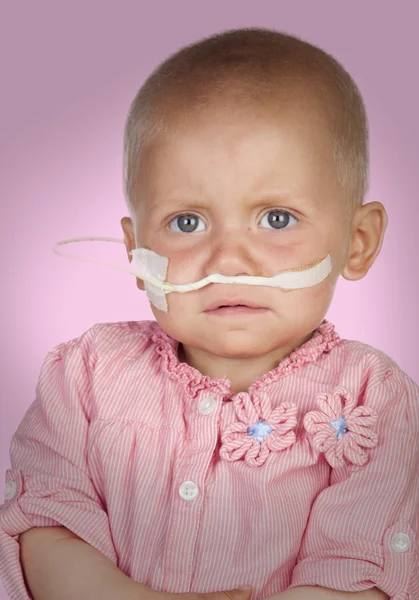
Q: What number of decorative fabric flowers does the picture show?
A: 2